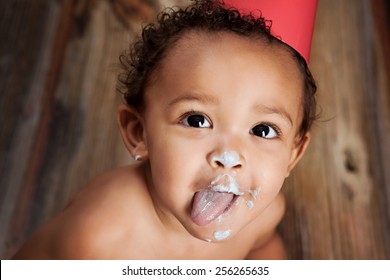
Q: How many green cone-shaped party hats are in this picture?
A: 0